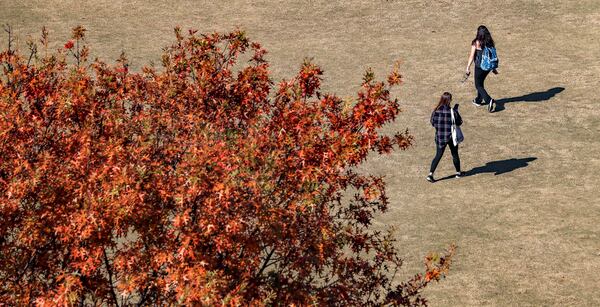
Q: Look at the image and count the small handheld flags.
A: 0